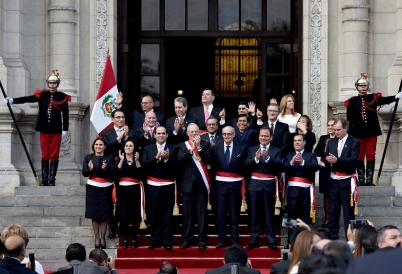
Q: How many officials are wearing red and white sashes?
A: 8